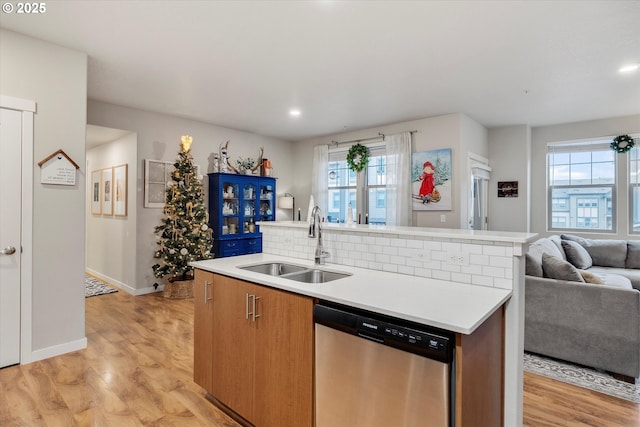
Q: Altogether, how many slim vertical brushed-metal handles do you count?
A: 3